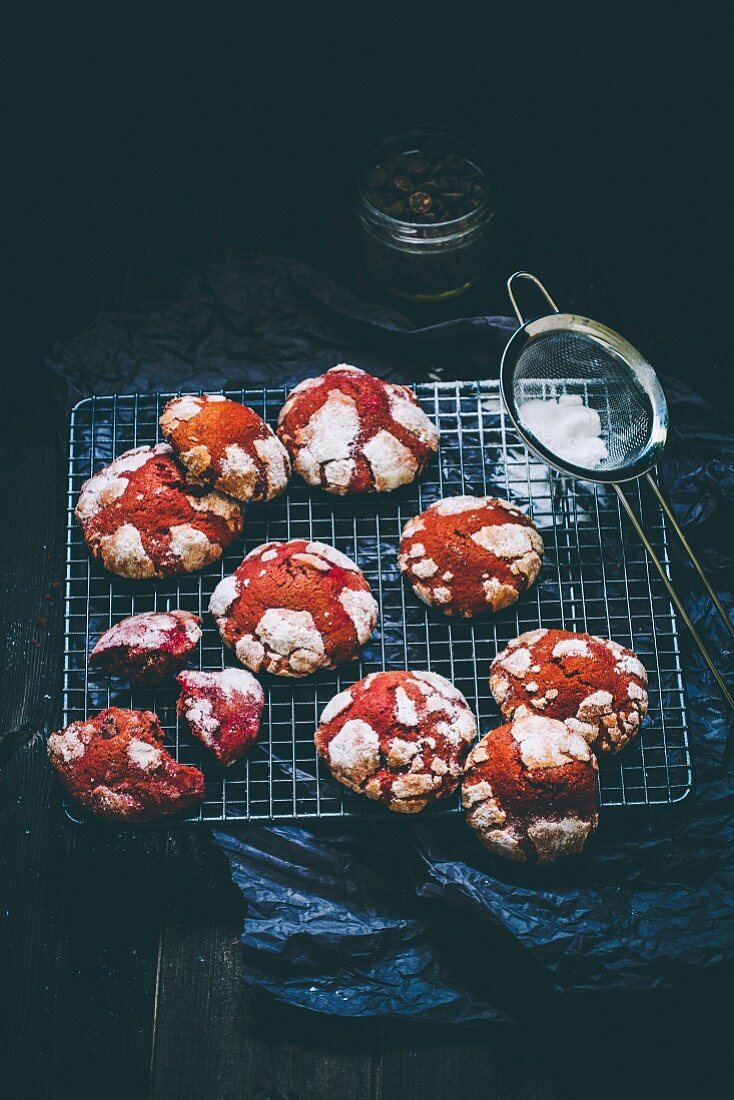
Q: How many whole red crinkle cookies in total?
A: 8